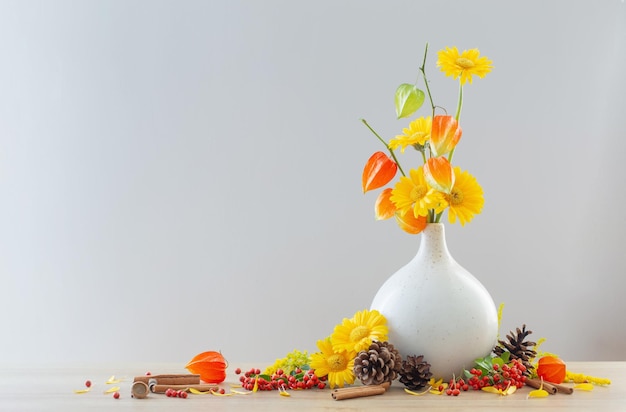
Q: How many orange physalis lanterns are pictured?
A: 7